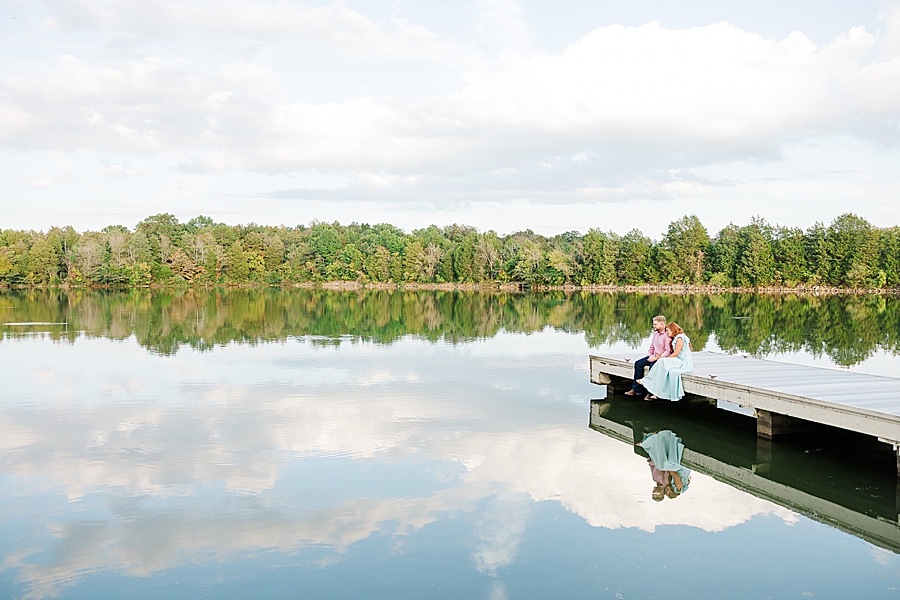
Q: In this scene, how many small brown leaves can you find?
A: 0